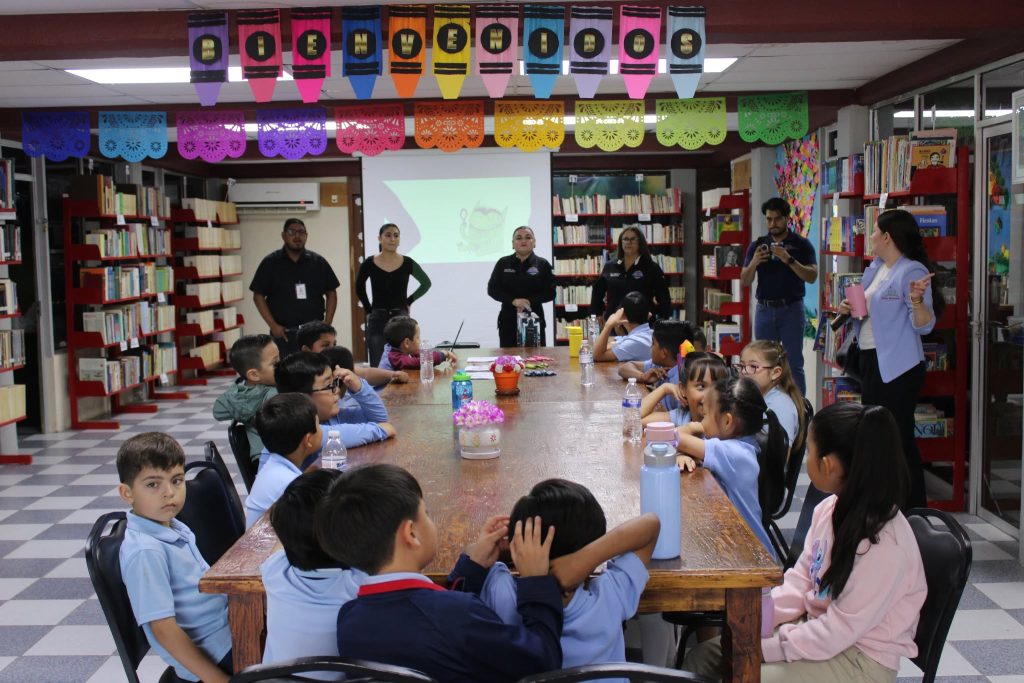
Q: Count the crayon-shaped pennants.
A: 11